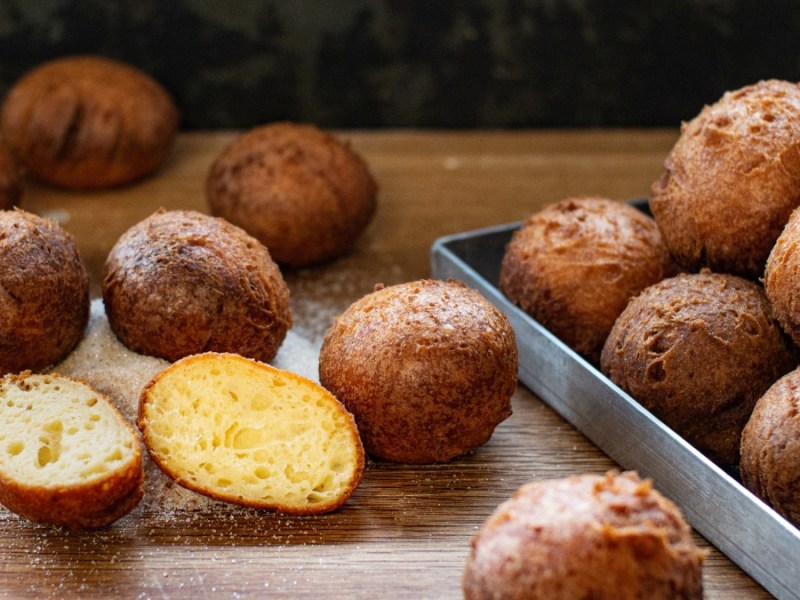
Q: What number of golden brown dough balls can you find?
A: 12